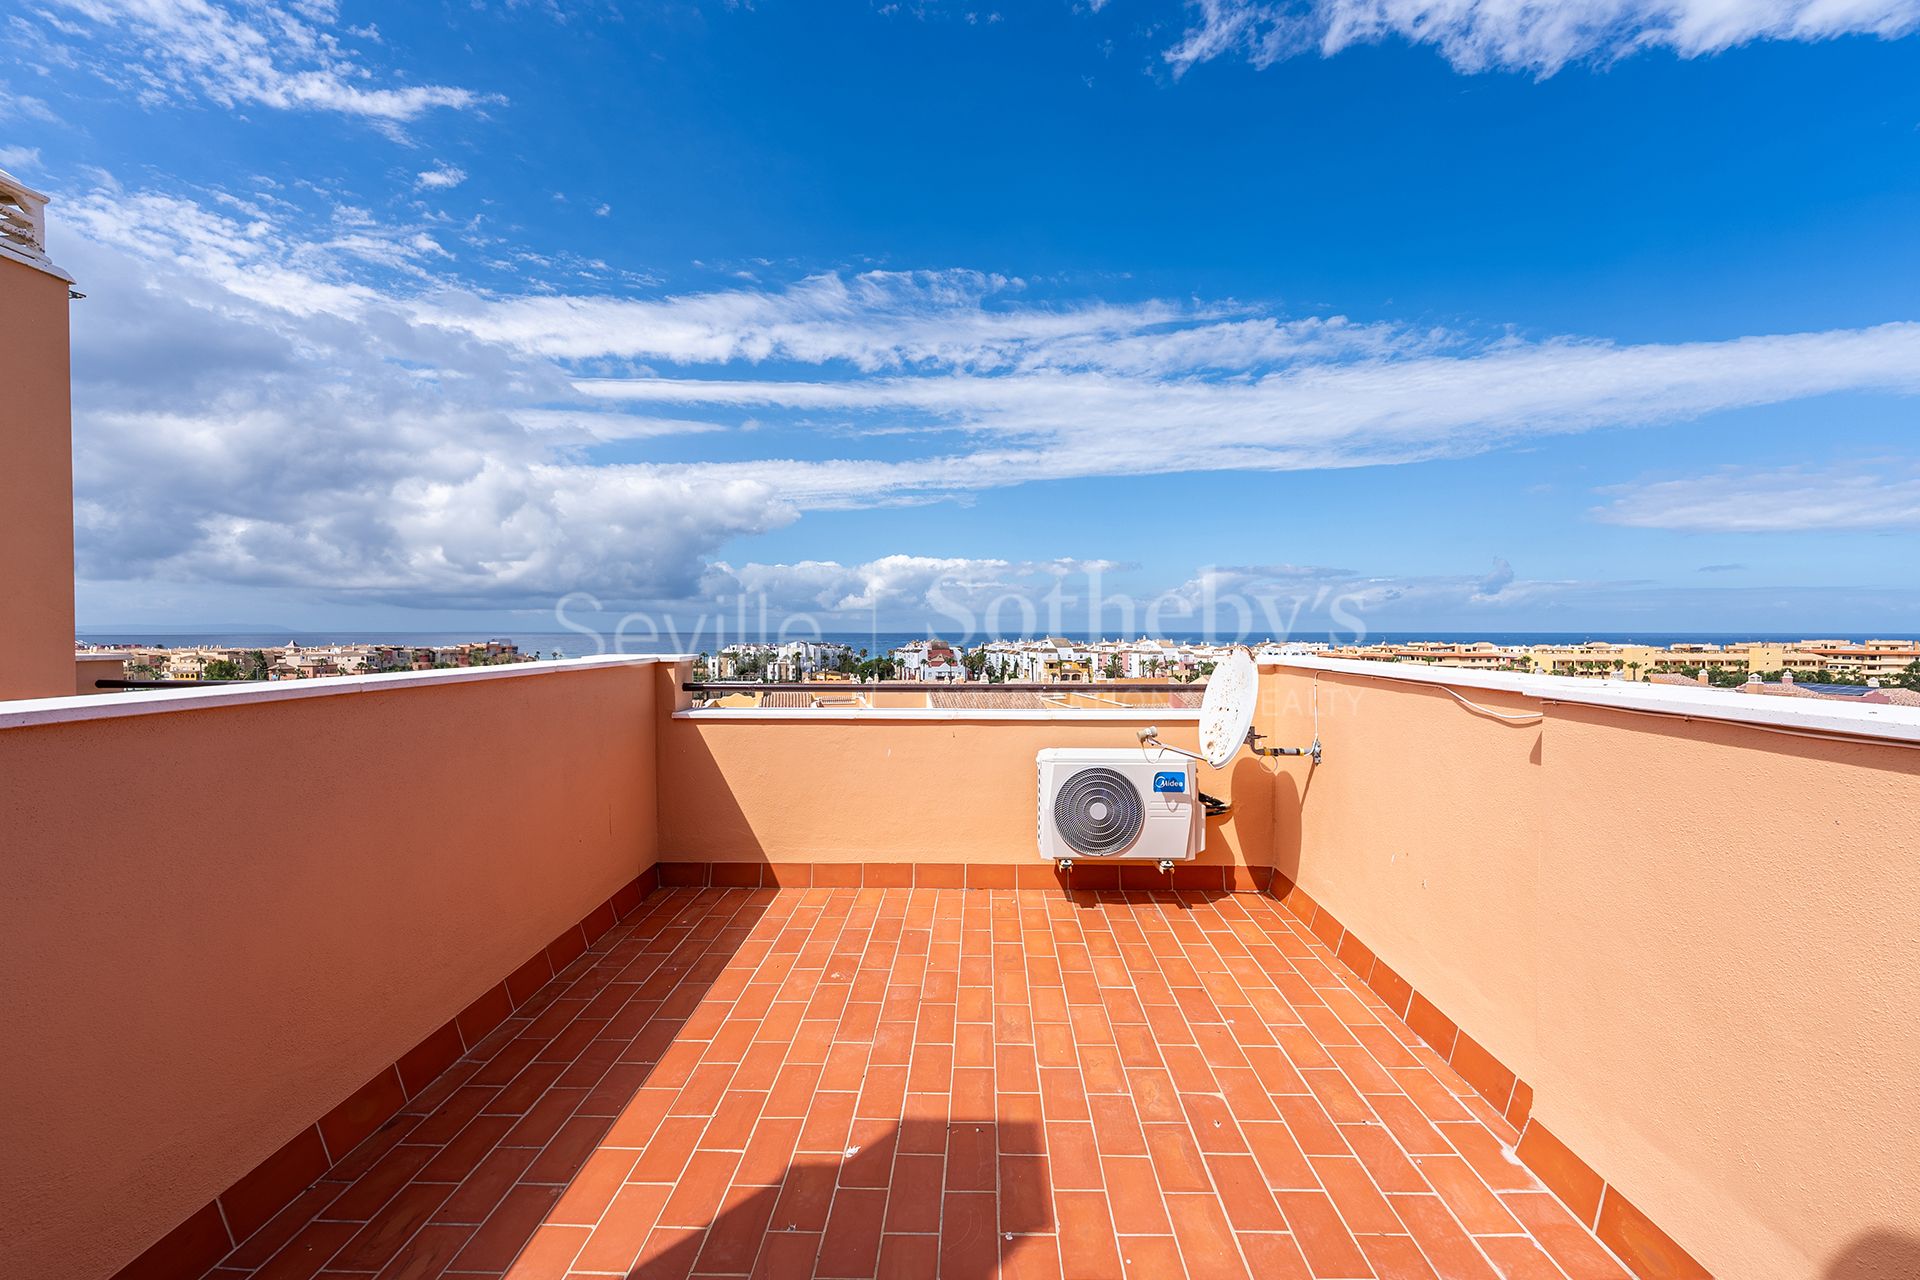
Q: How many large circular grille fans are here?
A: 1